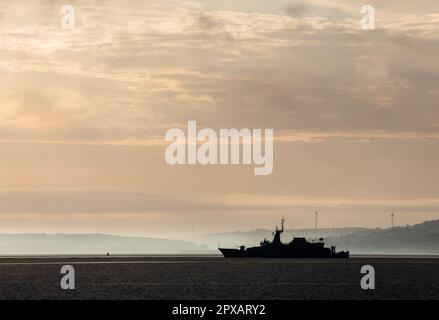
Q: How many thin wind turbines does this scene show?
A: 2